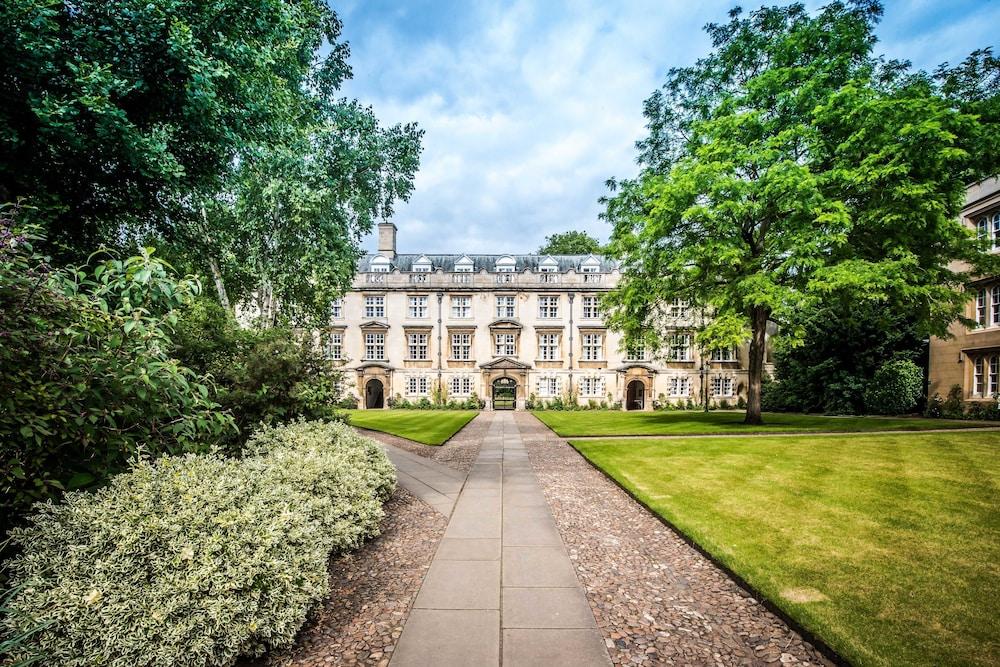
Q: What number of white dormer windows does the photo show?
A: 6